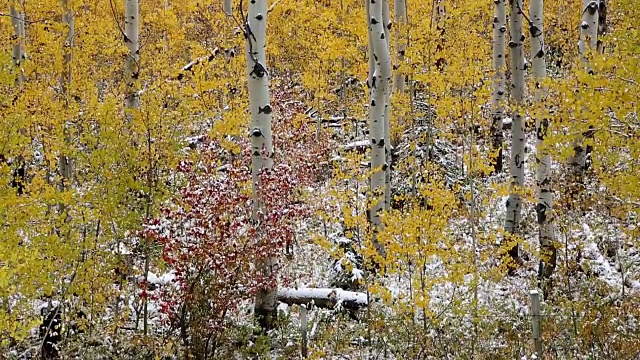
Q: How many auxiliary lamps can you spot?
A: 0